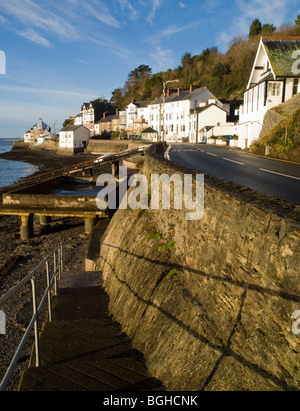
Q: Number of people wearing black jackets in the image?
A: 0